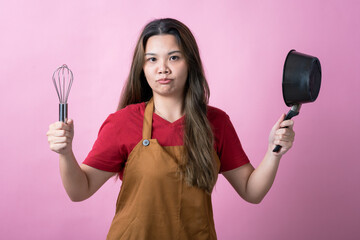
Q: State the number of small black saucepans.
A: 1